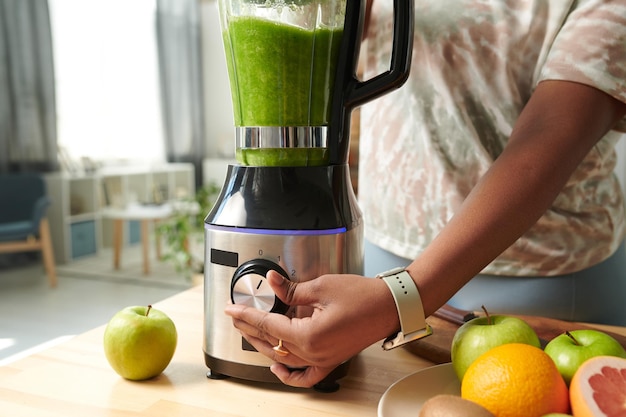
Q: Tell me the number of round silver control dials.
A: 1